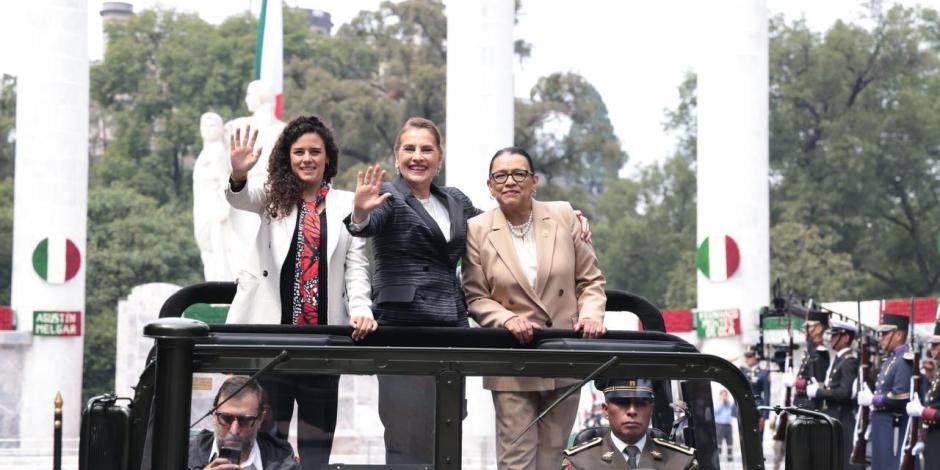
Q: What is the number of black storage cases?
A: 2